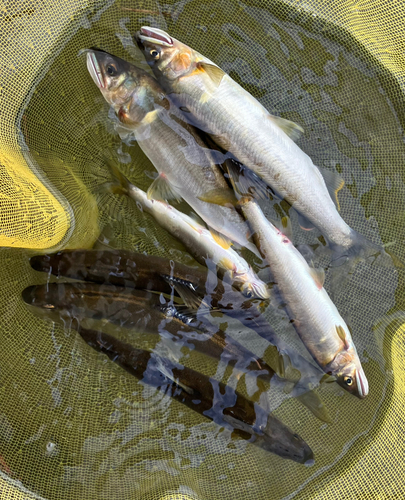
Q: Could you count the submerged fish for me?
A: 3